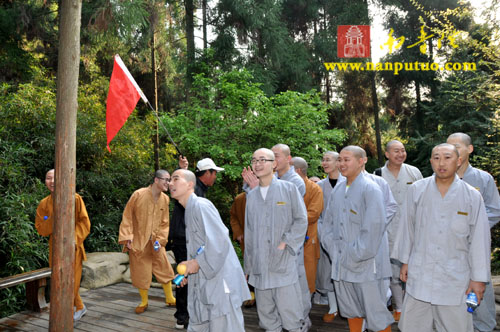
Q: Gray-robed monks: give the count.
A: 9